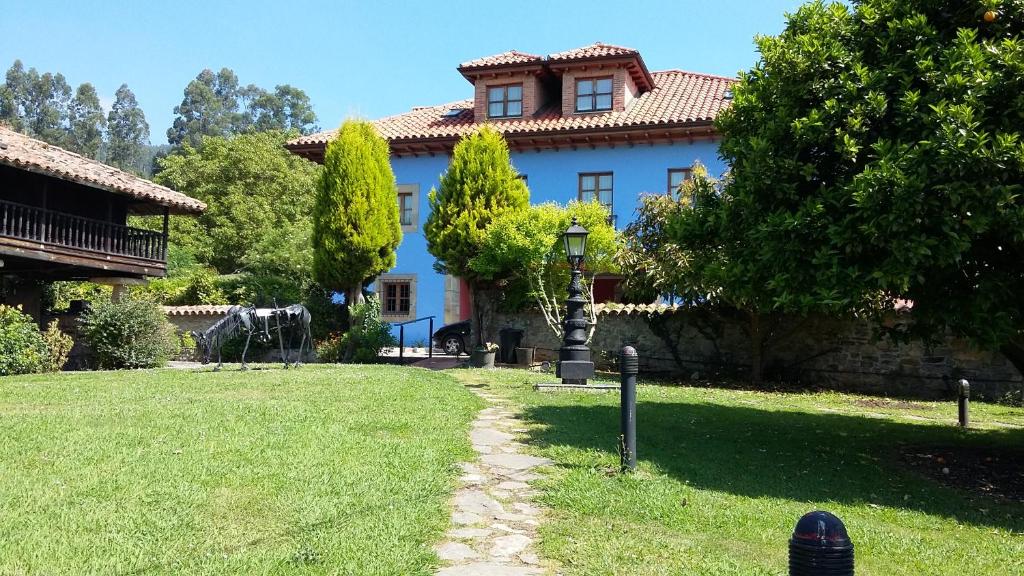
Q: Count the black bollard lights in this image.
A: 3